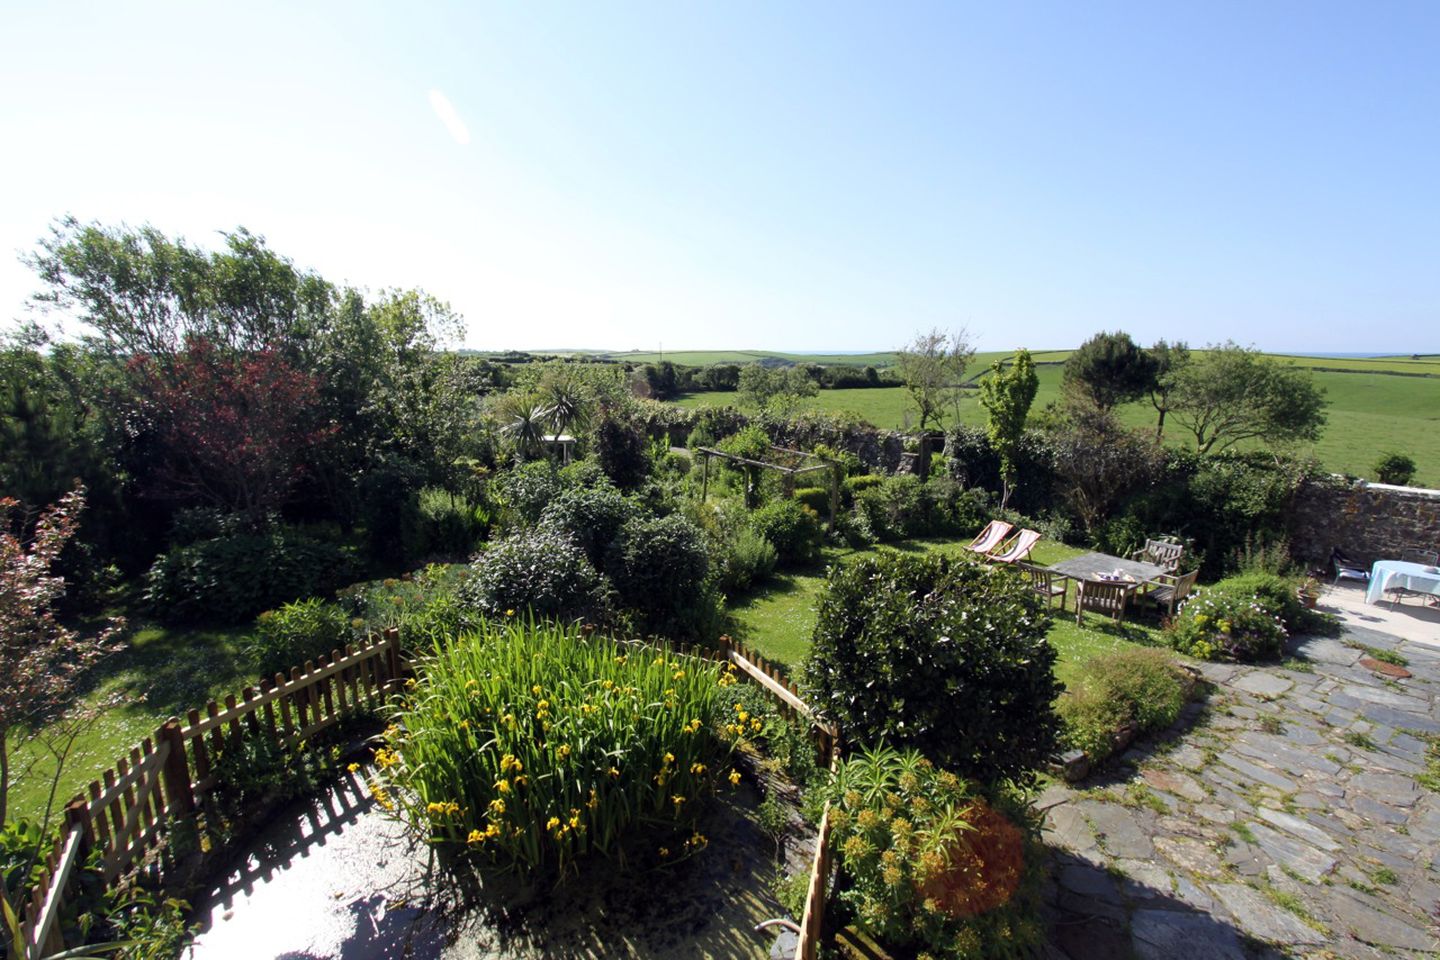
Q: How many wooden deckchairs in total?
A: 2